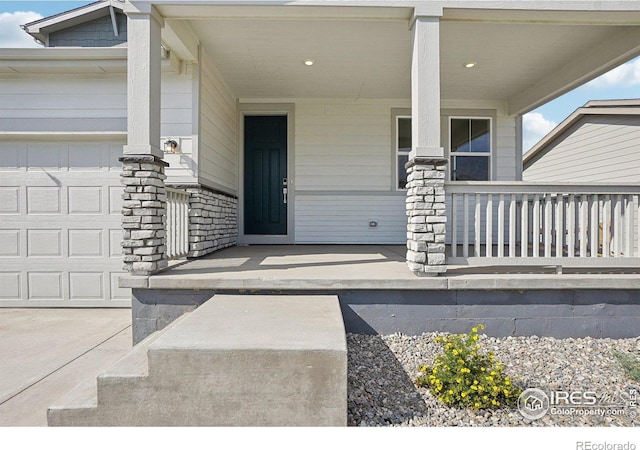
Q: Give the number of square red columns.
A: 0